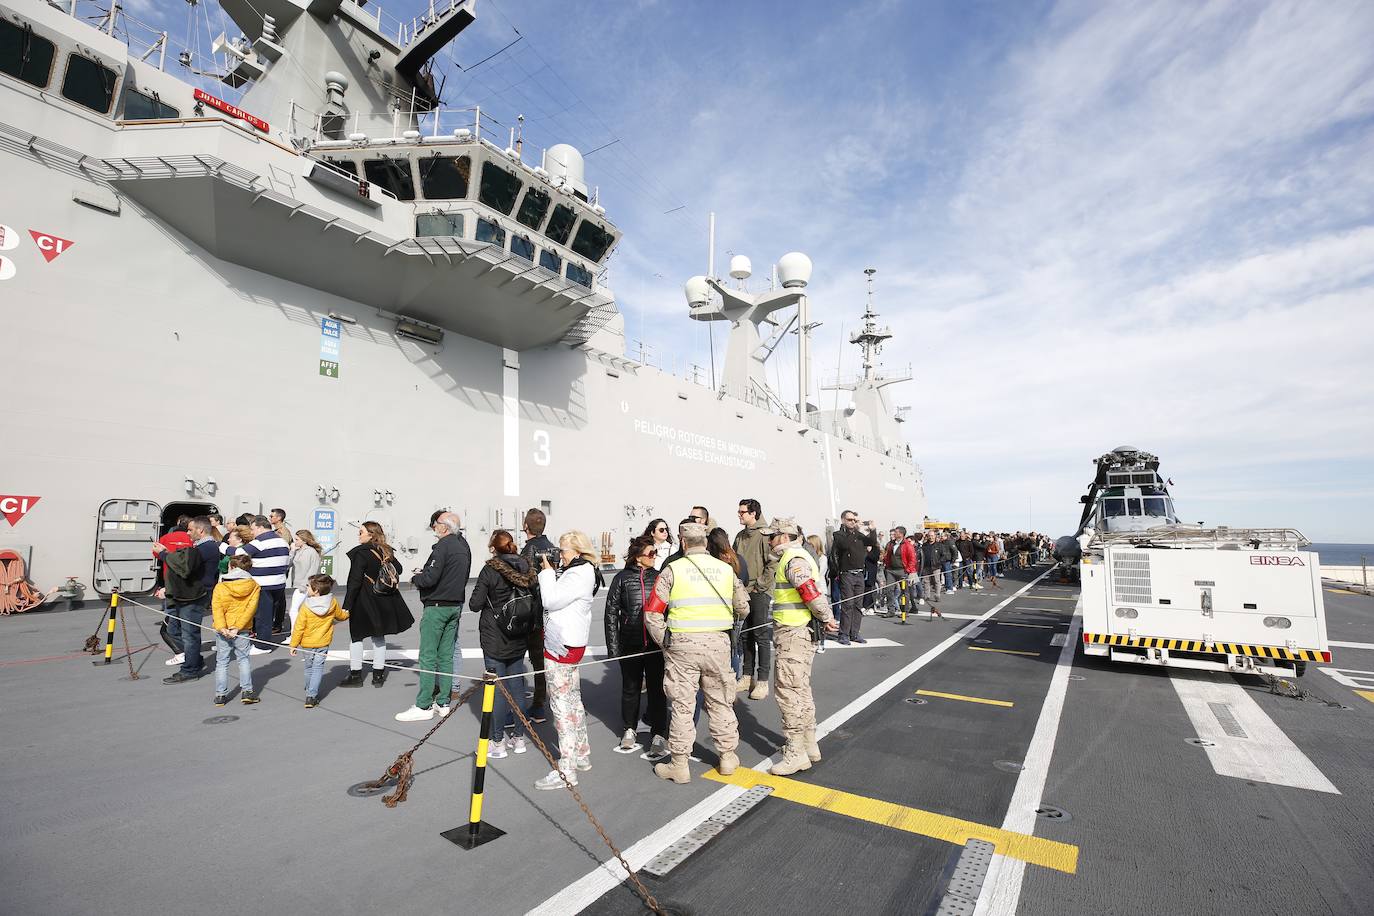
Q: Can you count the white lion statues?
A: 0